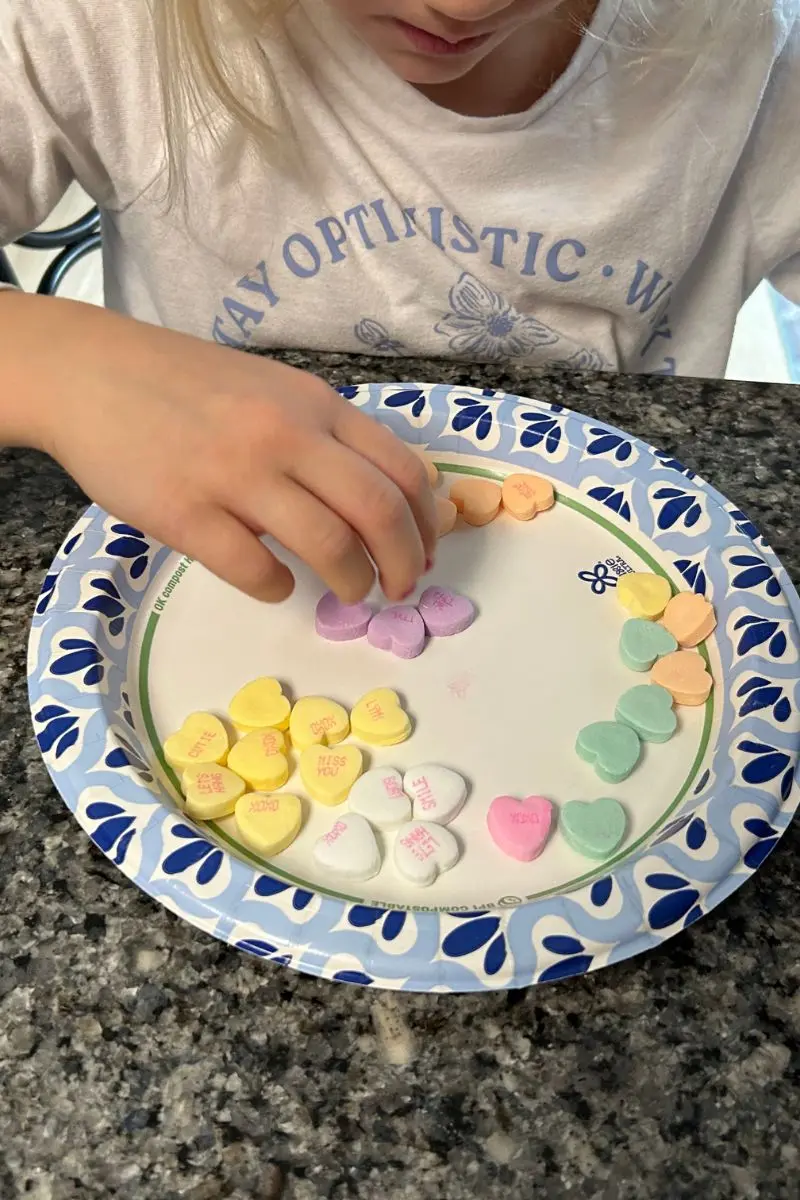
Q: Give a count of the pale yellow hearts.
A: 9